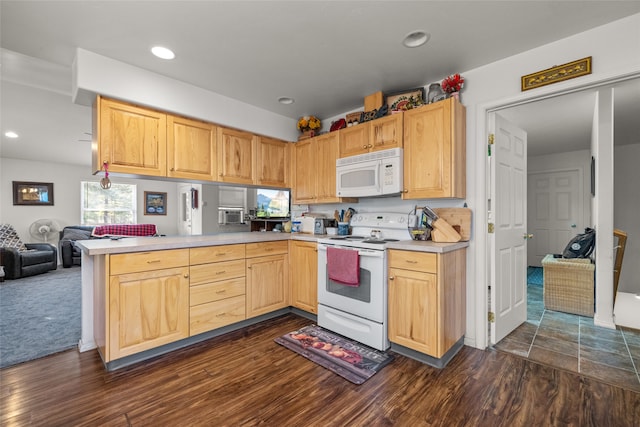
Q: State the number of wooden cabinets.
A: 13